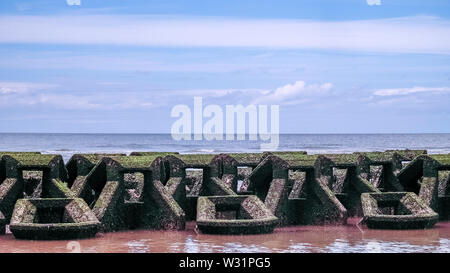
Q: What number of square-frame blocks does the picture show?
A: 3